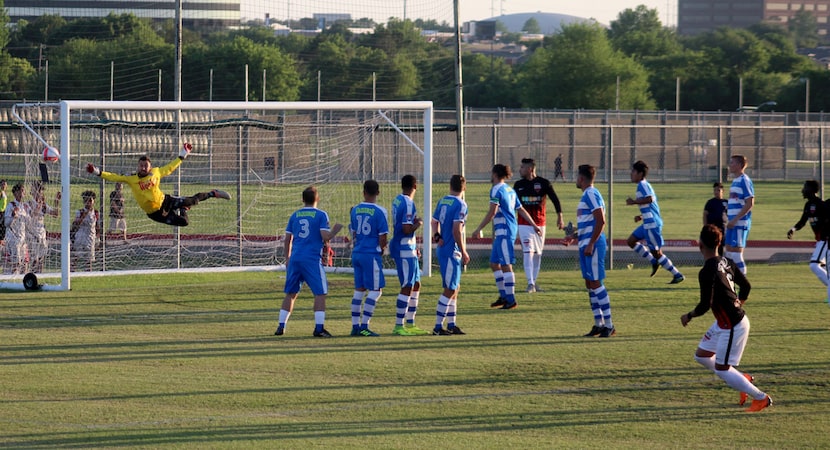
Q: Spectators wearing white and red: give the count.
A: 3